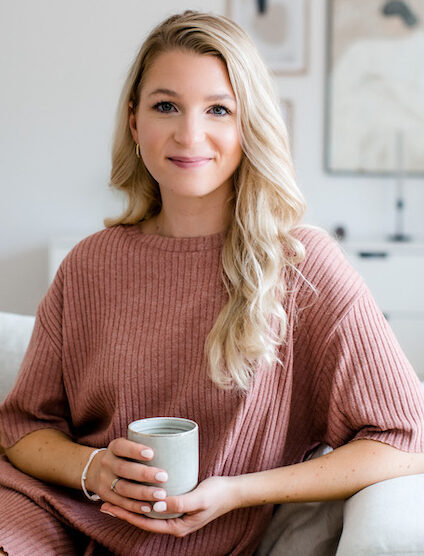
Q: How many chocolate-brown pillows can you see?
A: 0